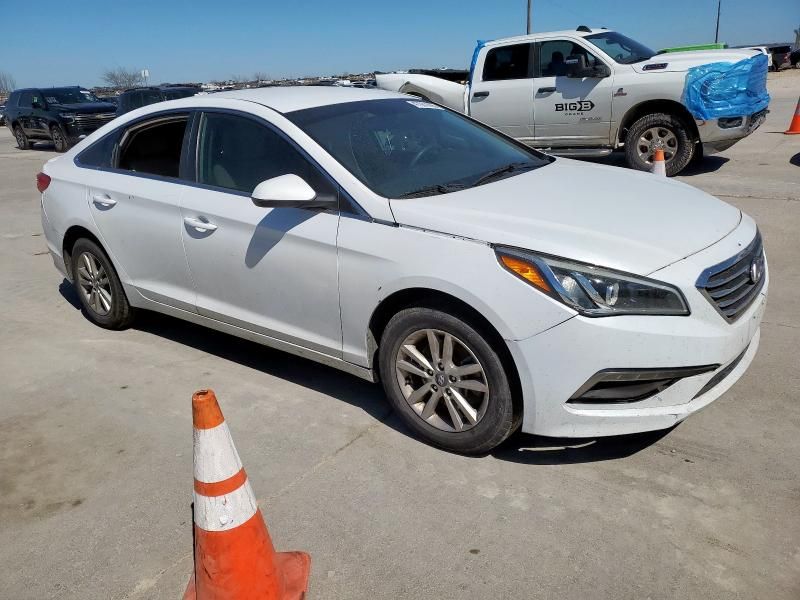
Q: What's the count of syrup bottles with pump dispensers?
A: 0